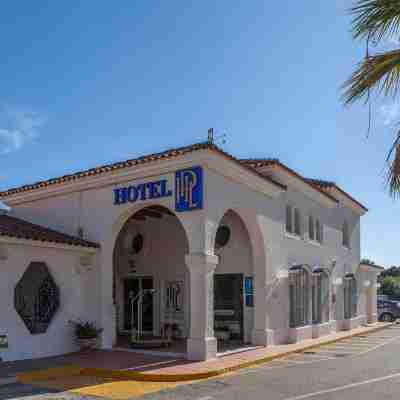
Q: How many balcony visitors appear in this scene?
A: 0